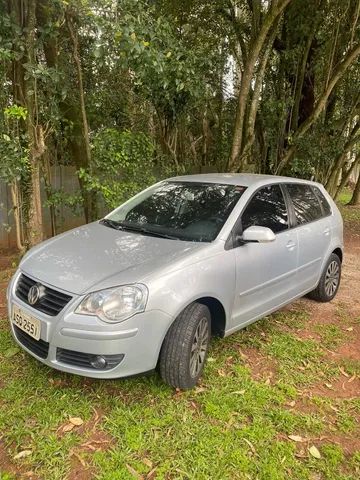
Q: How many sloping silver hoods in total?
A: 1